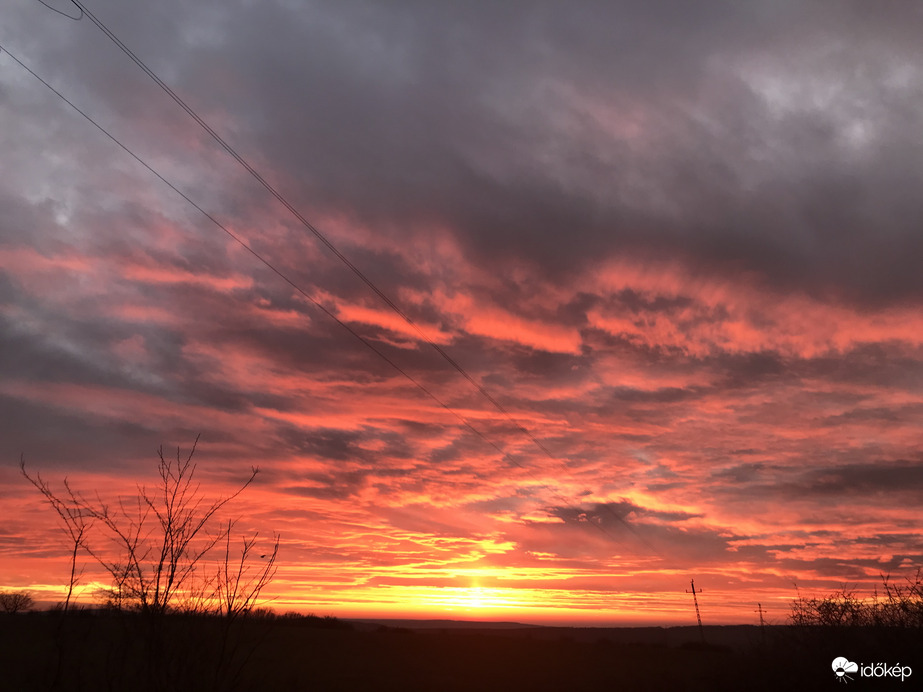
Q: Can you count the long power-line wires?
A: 3